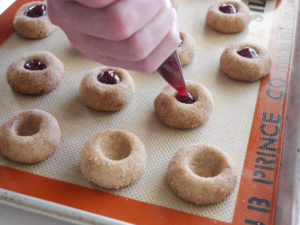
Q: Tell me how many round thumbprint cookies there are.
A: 10